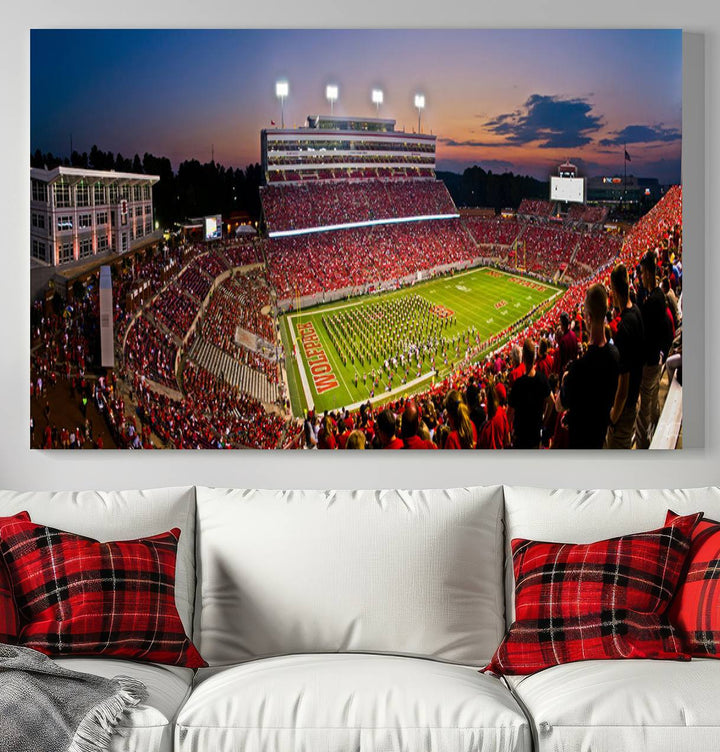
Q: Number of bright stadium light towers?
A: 4